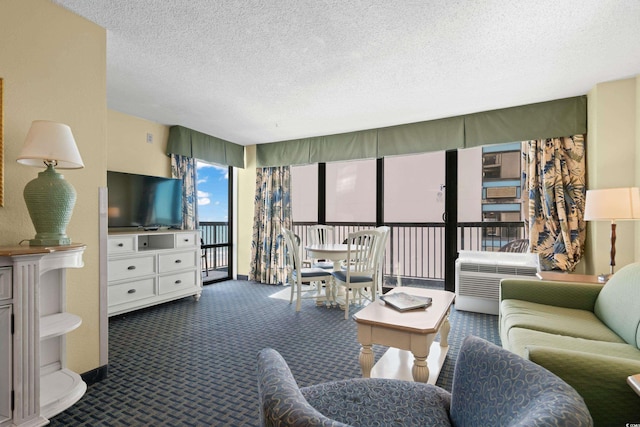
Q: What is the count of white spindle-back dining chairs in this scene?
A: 4